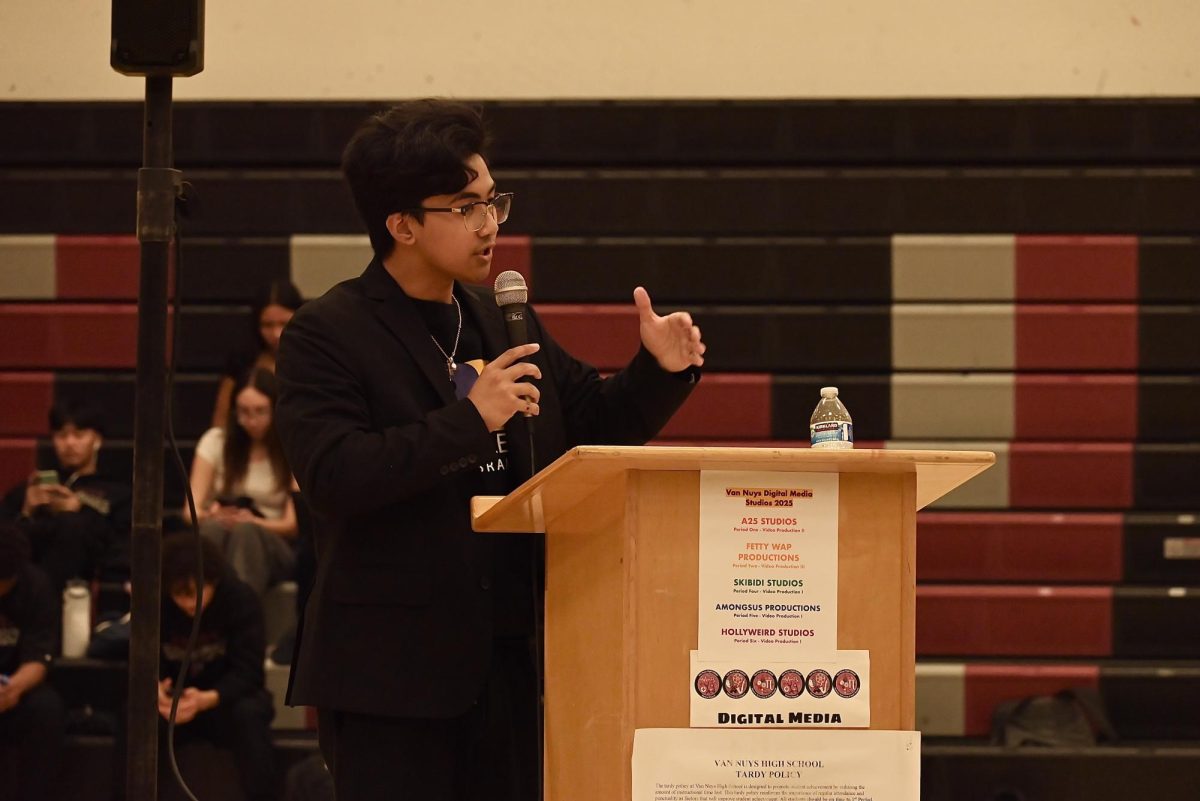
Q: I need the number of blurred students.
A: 5